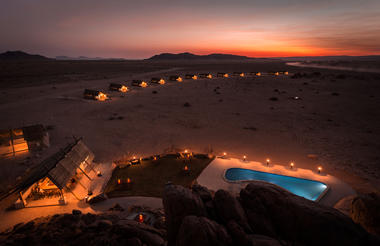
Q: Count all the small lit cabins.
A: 12